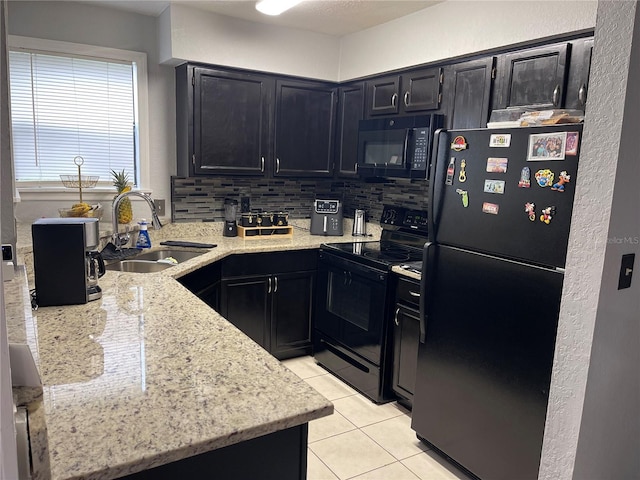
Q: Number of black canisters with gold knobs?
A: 3